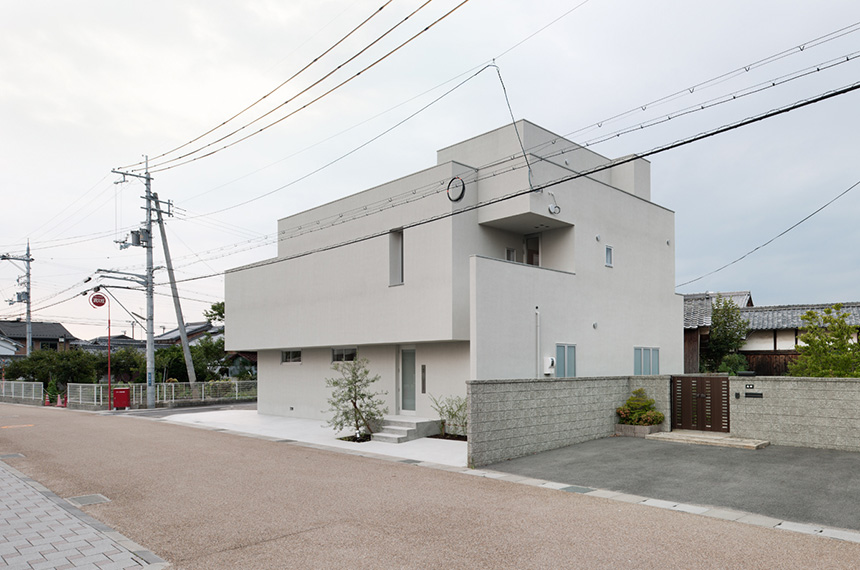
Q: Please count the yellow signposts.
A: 0